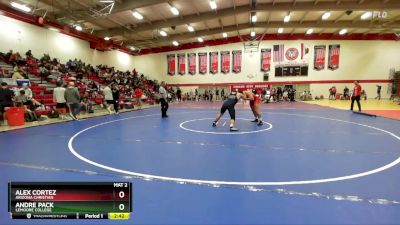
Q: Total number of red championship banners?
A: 10